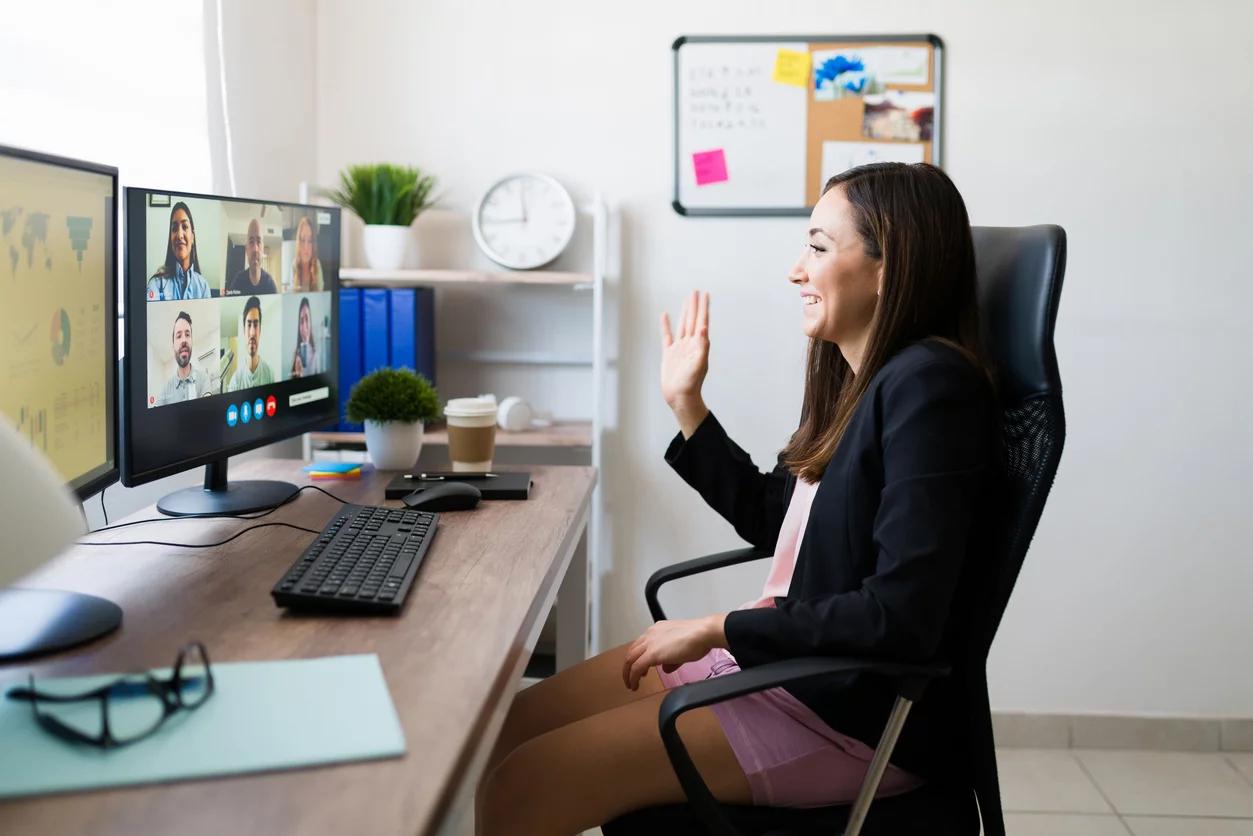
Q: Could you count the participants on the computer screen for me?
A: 6